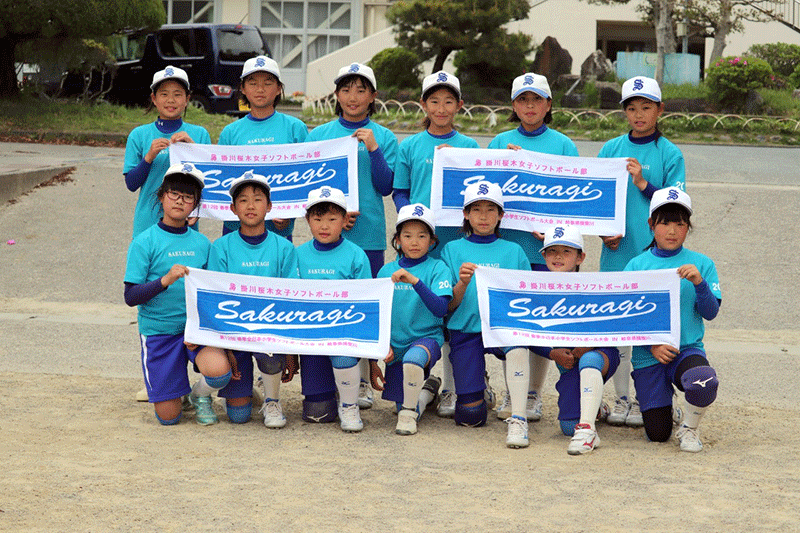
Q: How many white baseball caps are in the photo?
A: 13